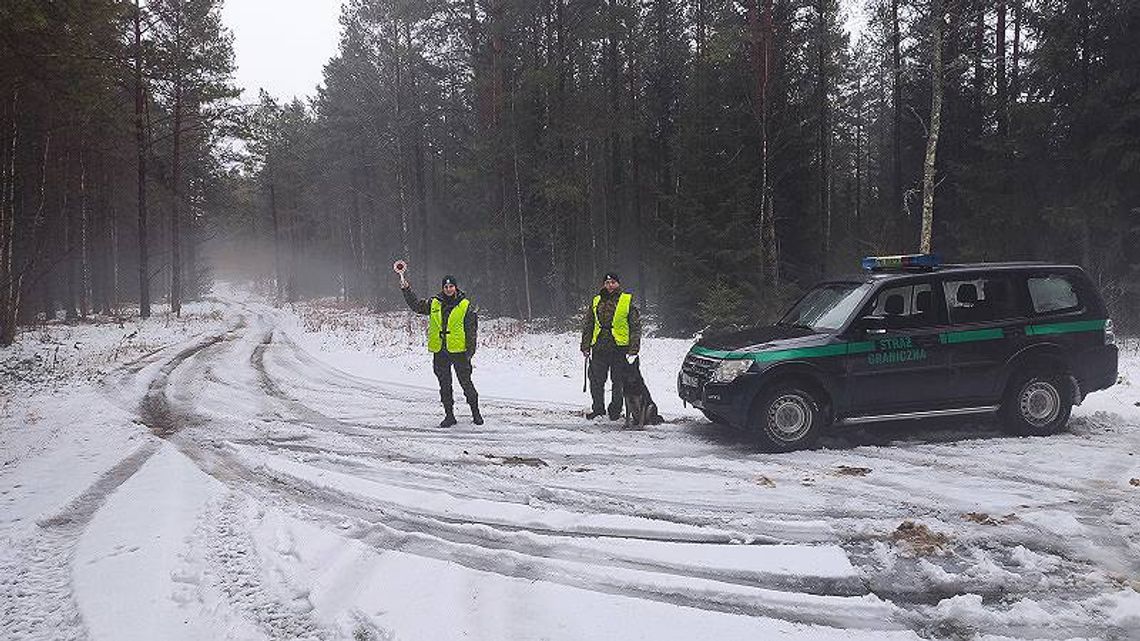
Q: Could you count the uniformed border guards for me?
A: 2